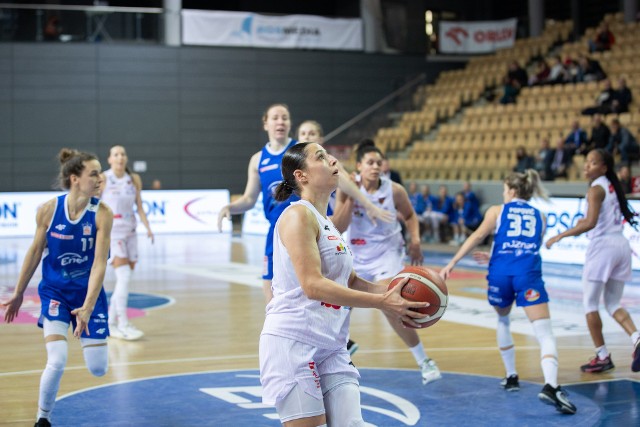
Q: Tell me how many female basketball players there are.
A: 8